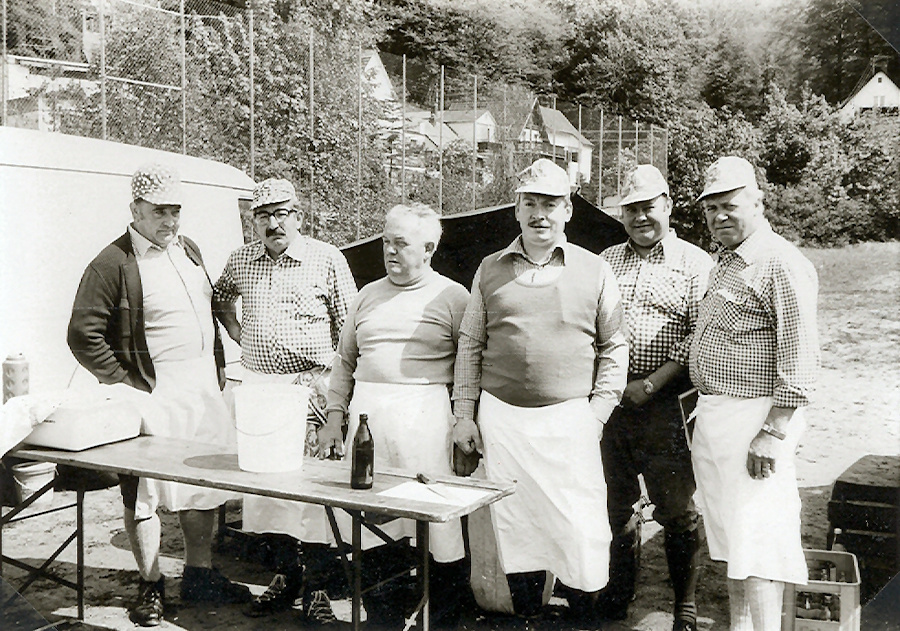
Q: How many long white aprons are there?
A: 5